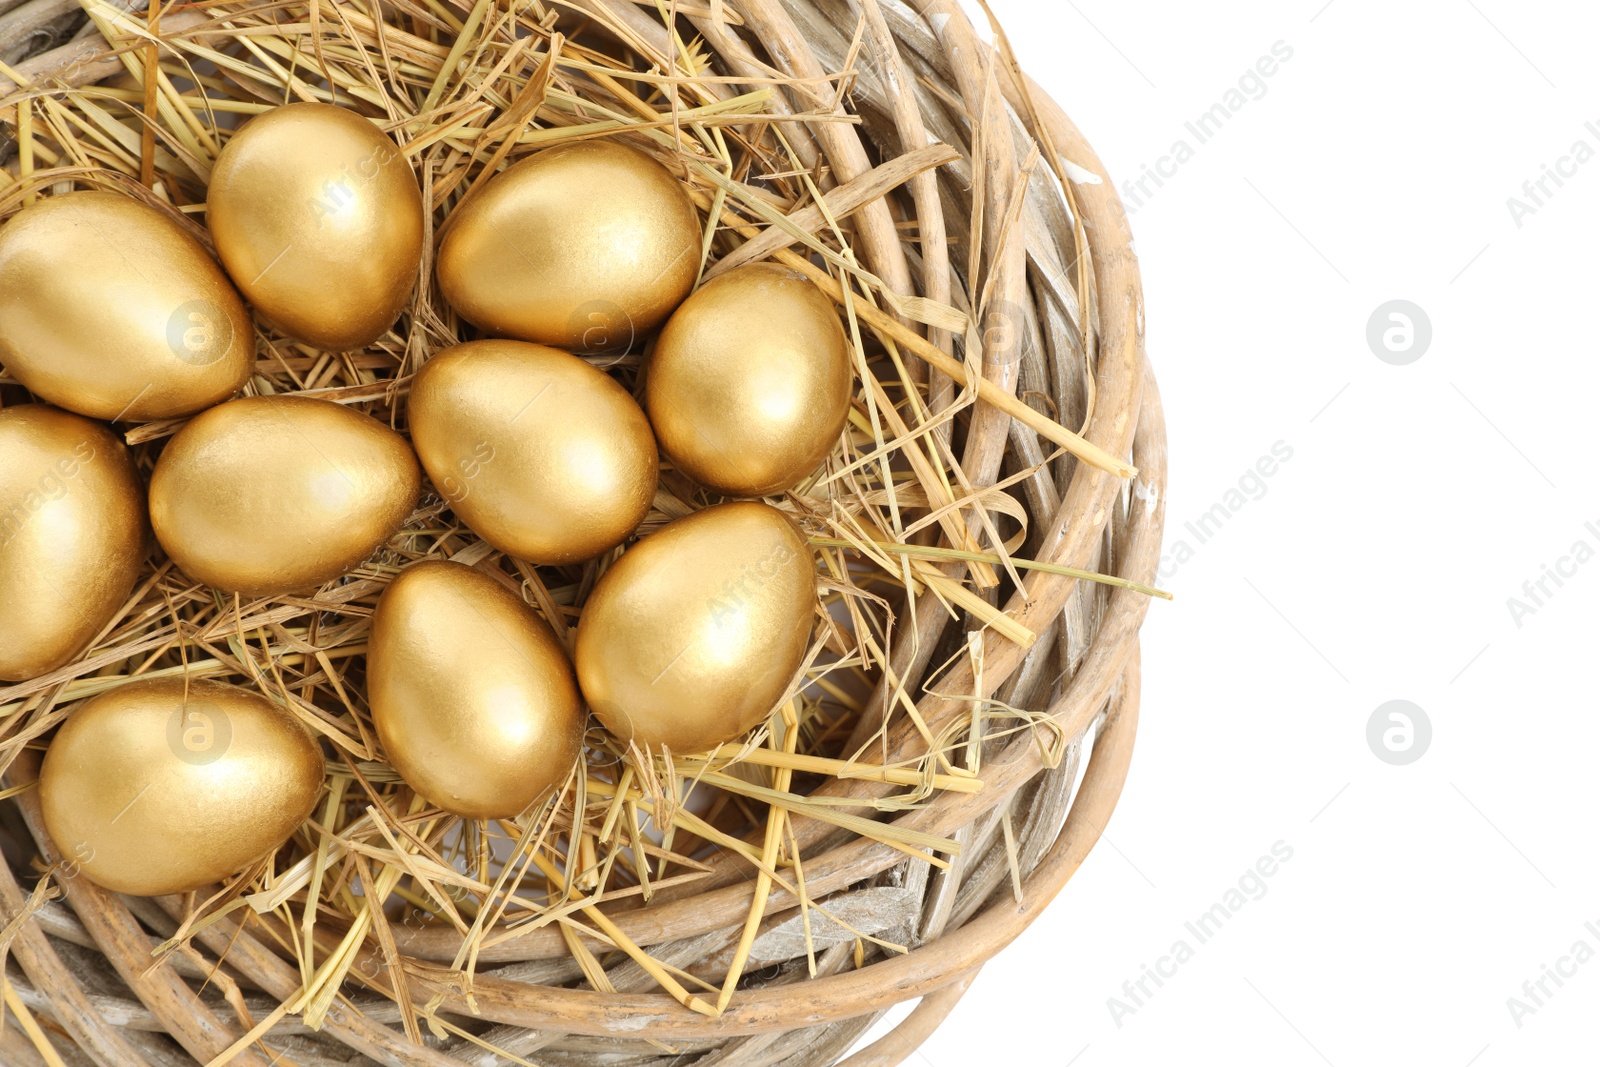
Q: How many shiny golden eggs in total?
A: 10